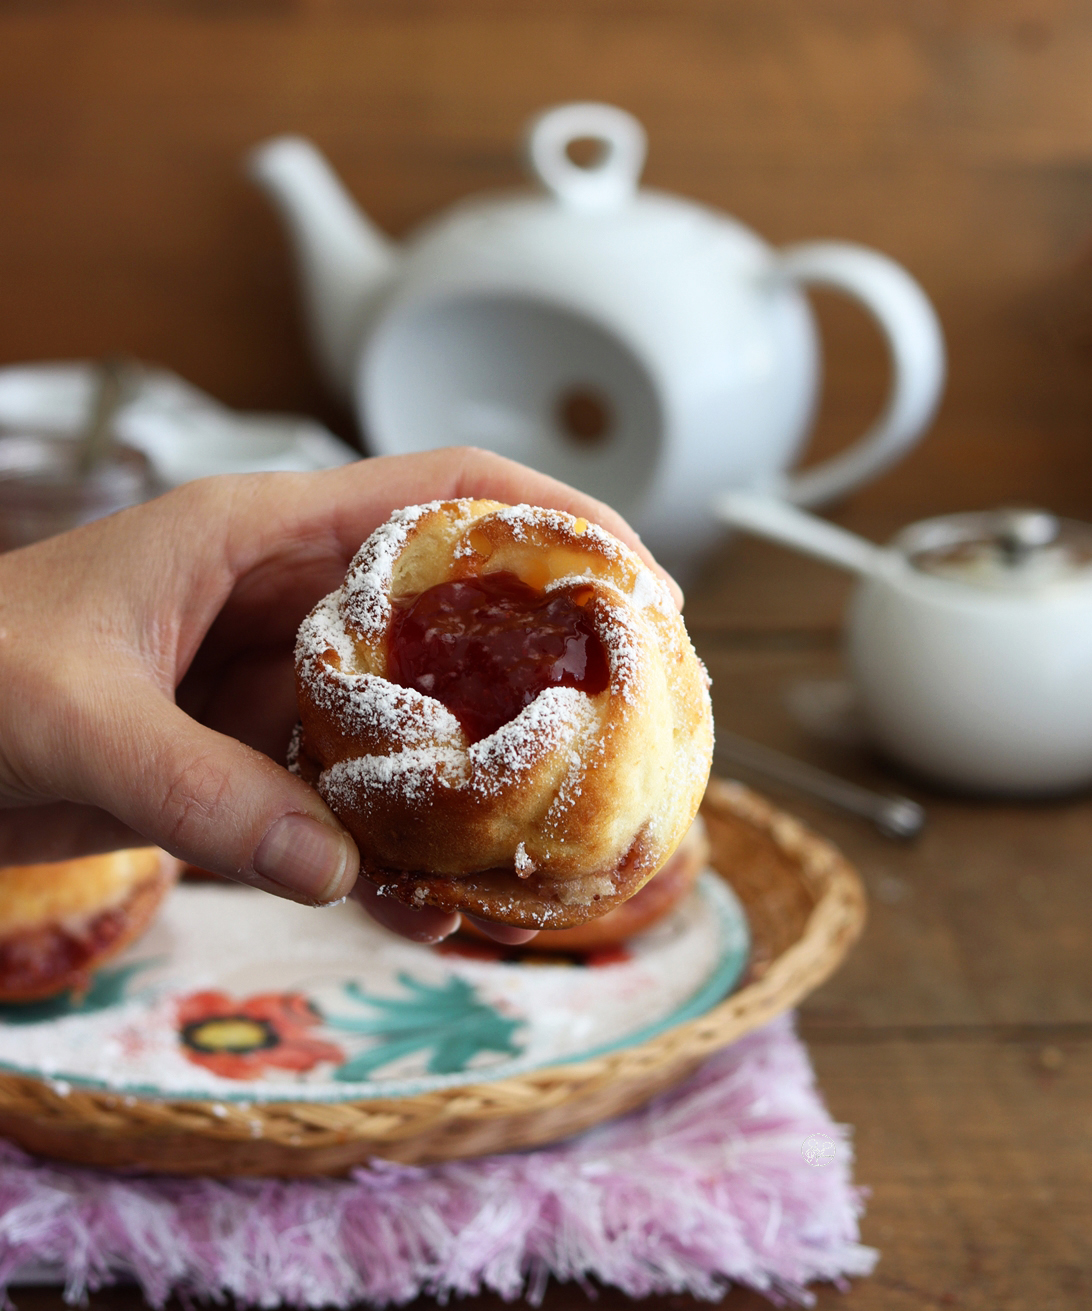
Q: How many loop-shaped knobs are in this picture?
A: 1